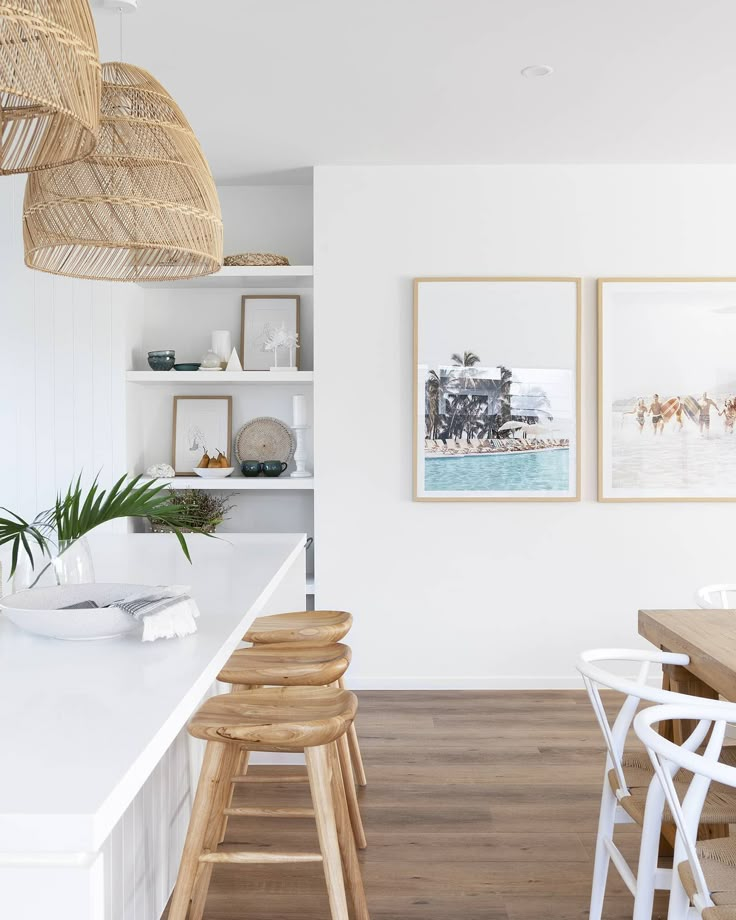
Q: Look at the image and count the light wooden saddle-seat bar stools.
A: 3